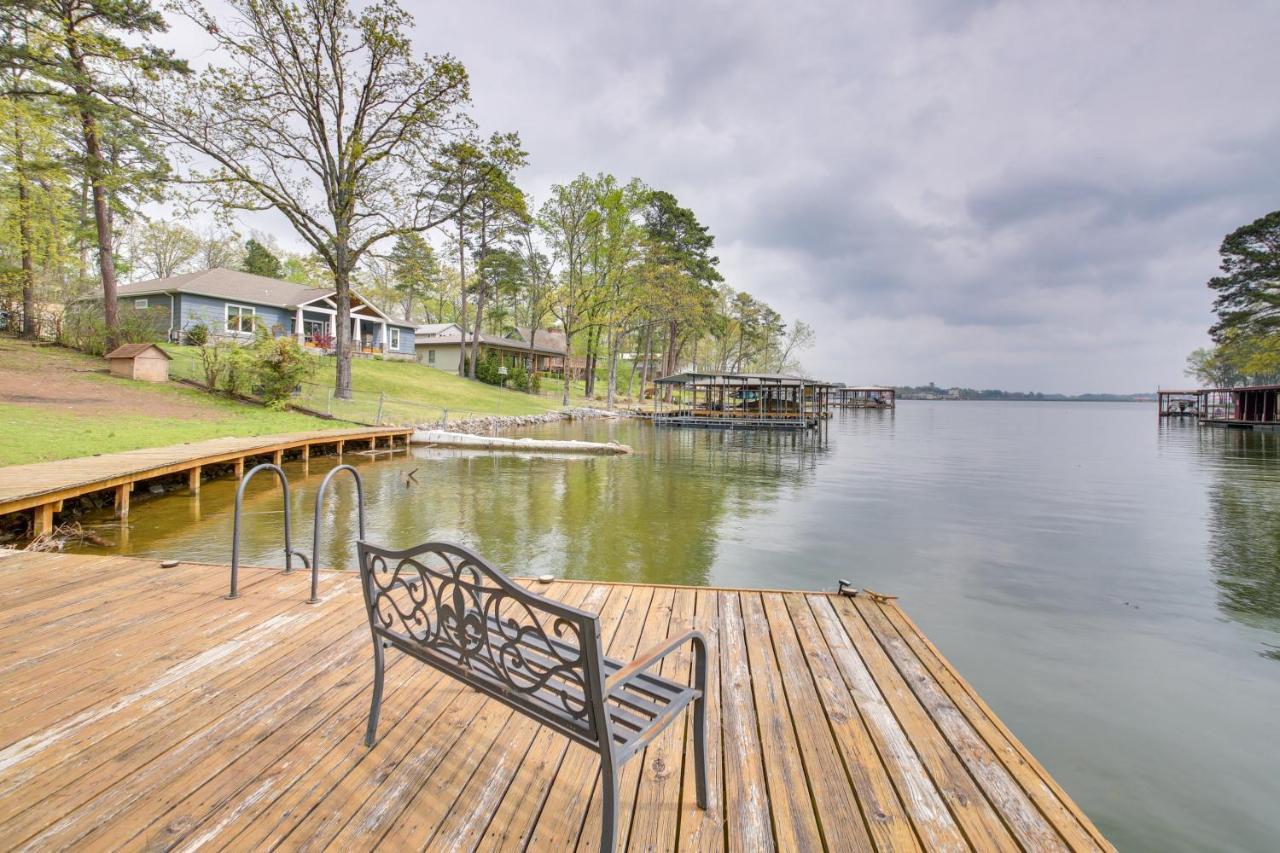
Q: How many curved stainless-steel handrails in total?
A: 2